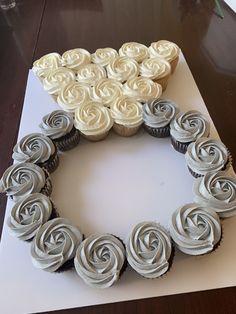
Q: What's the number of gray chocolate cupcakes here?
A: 12